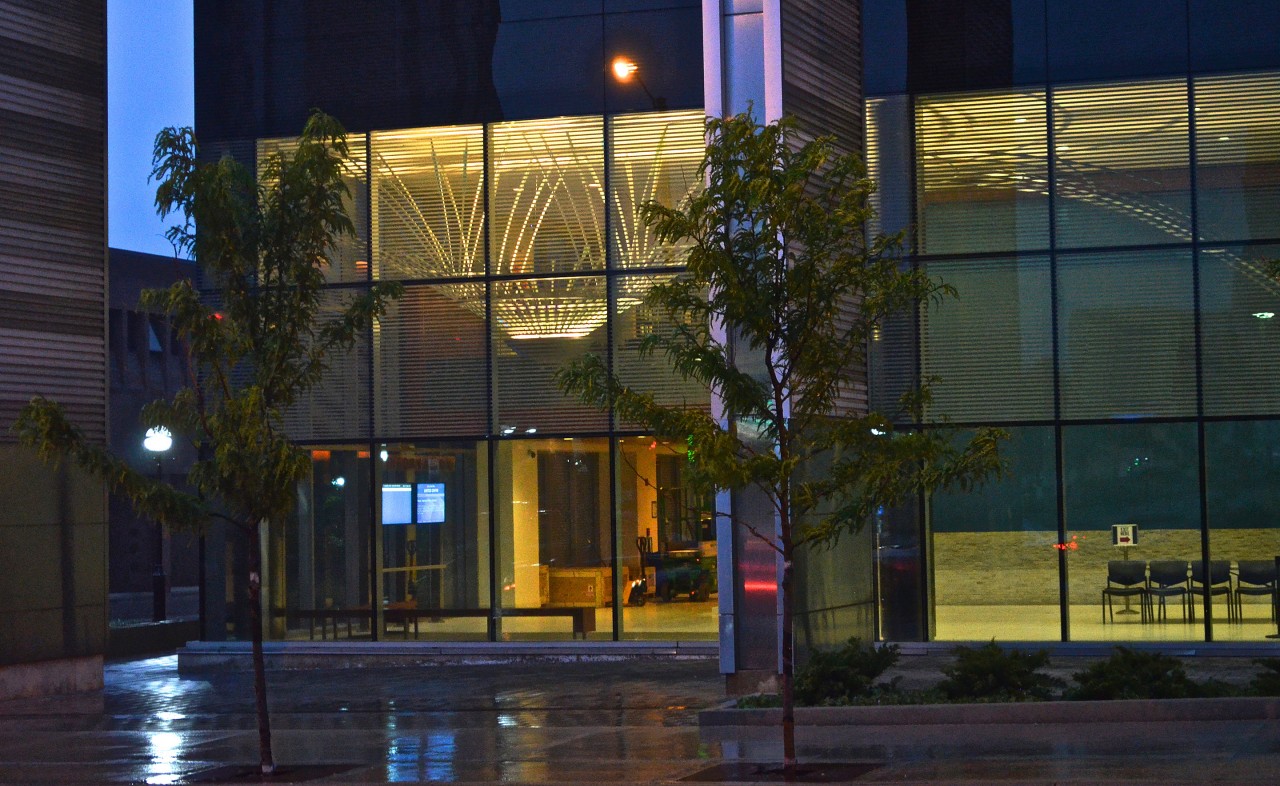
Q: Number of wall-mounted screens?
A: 2